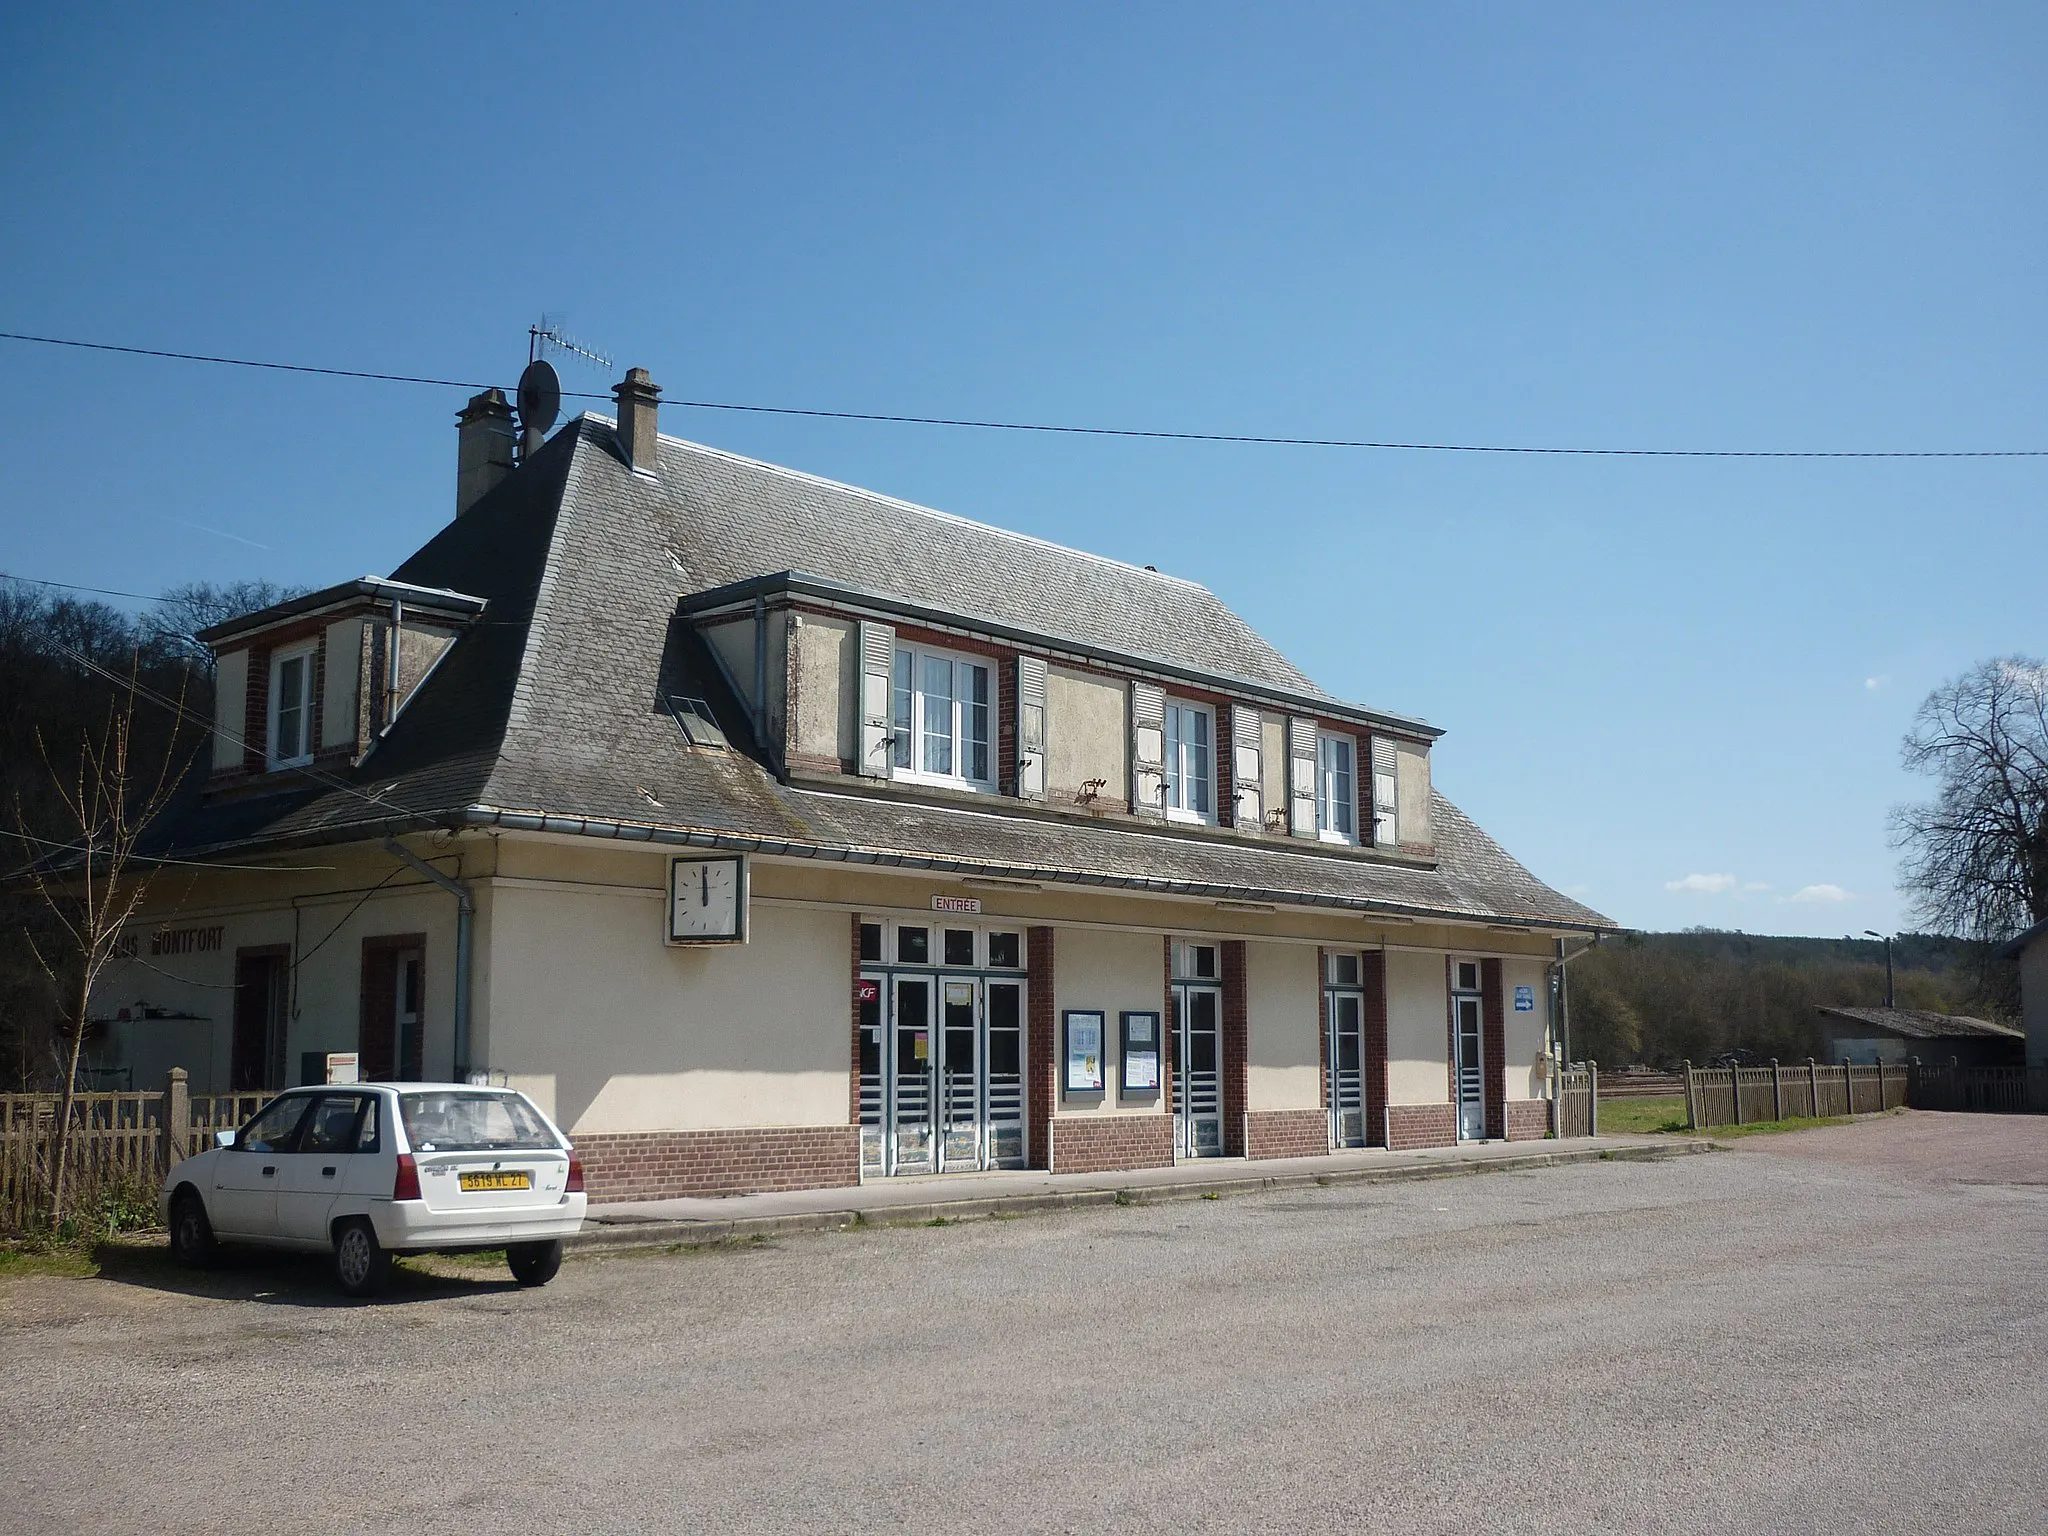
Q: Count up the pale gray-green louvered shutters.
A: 6